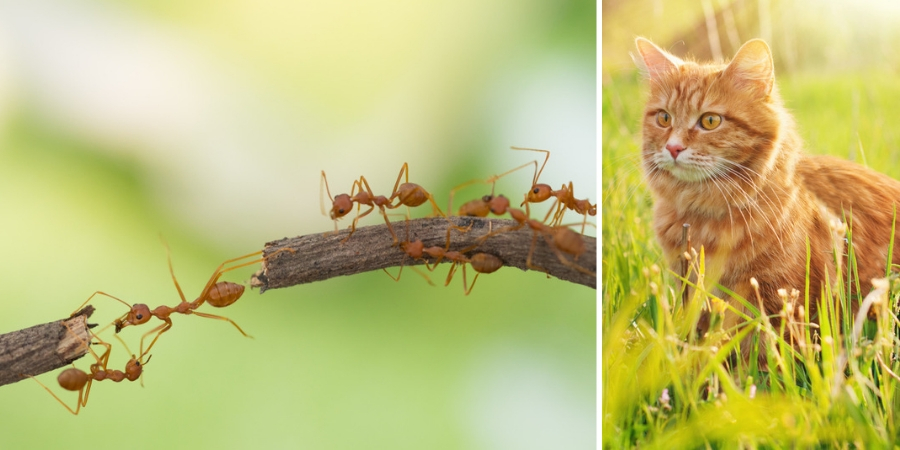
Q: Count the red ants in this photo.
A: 6